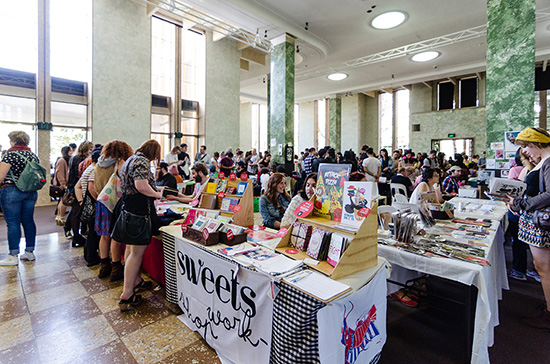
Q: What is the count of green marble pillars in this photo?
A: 3